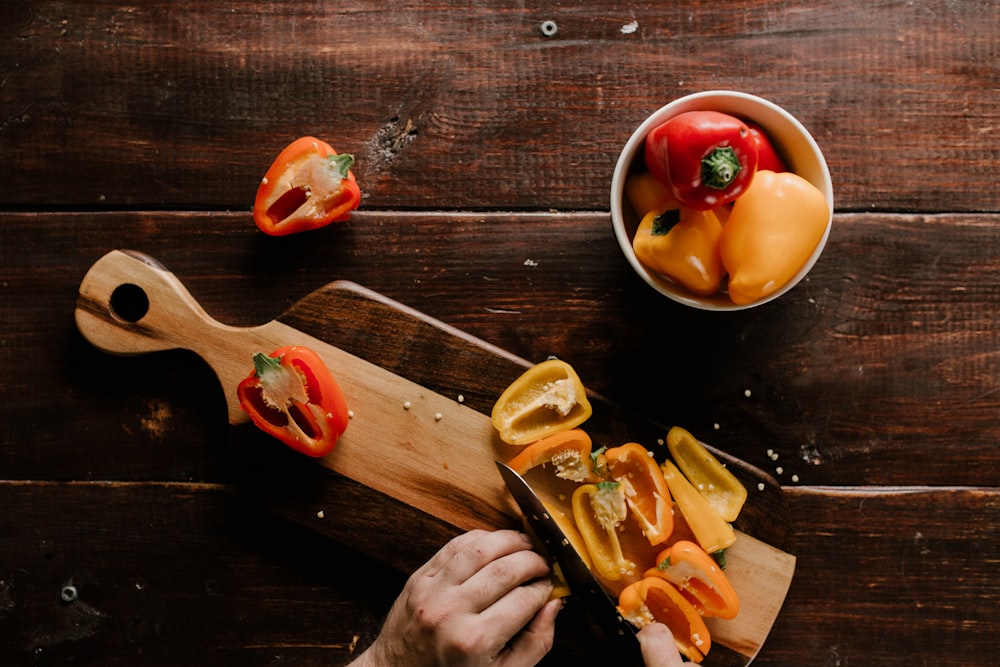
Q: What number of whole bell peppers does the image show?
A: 5